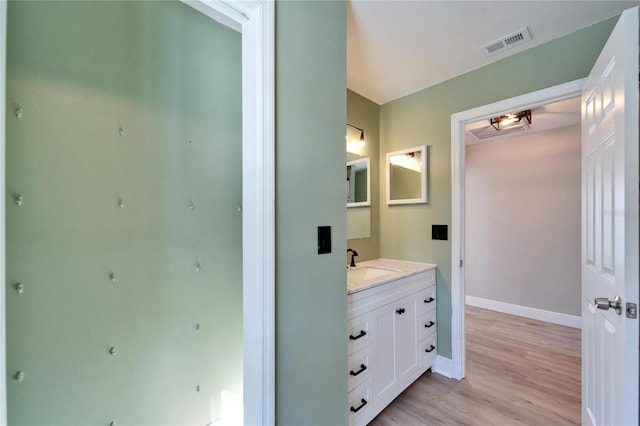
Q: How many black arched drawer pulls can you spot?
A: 6